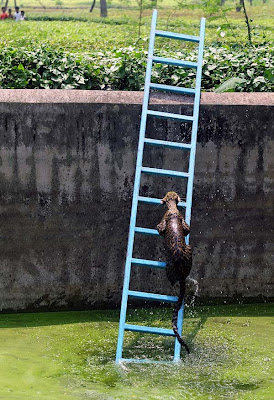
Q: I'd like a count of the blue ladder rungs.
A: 12